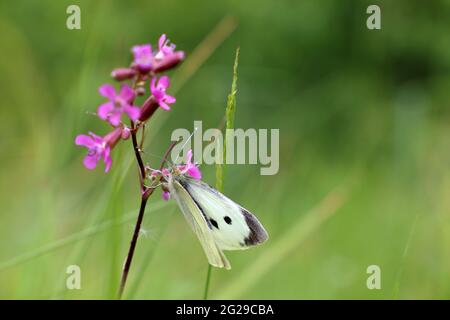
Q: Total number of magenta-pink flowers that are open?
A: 6